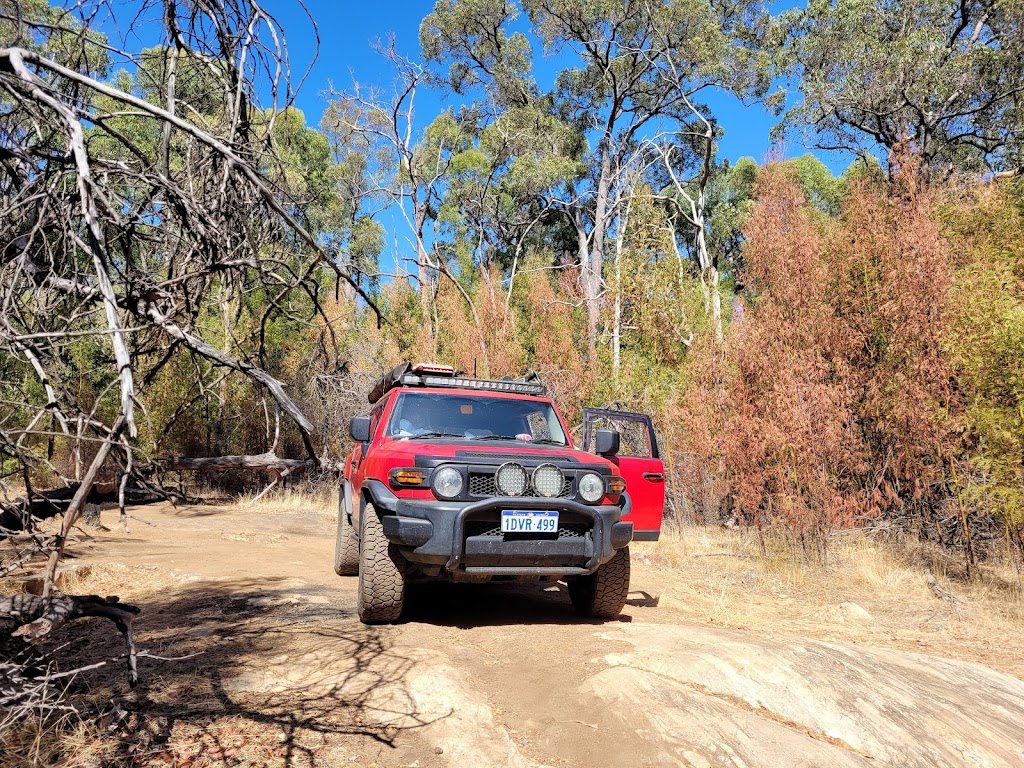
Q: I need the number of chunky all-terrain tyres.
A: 3